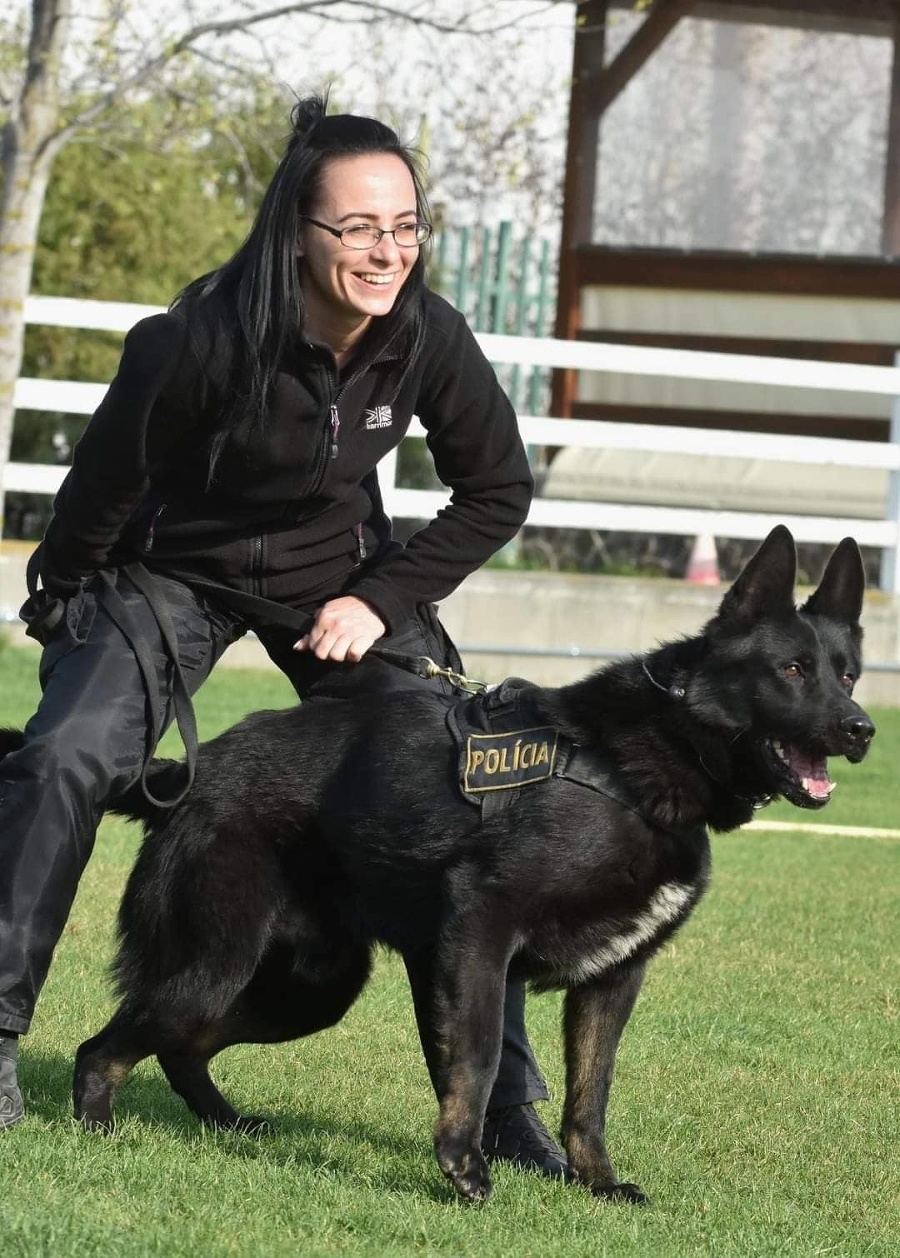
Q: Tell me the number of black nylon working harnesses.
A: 1